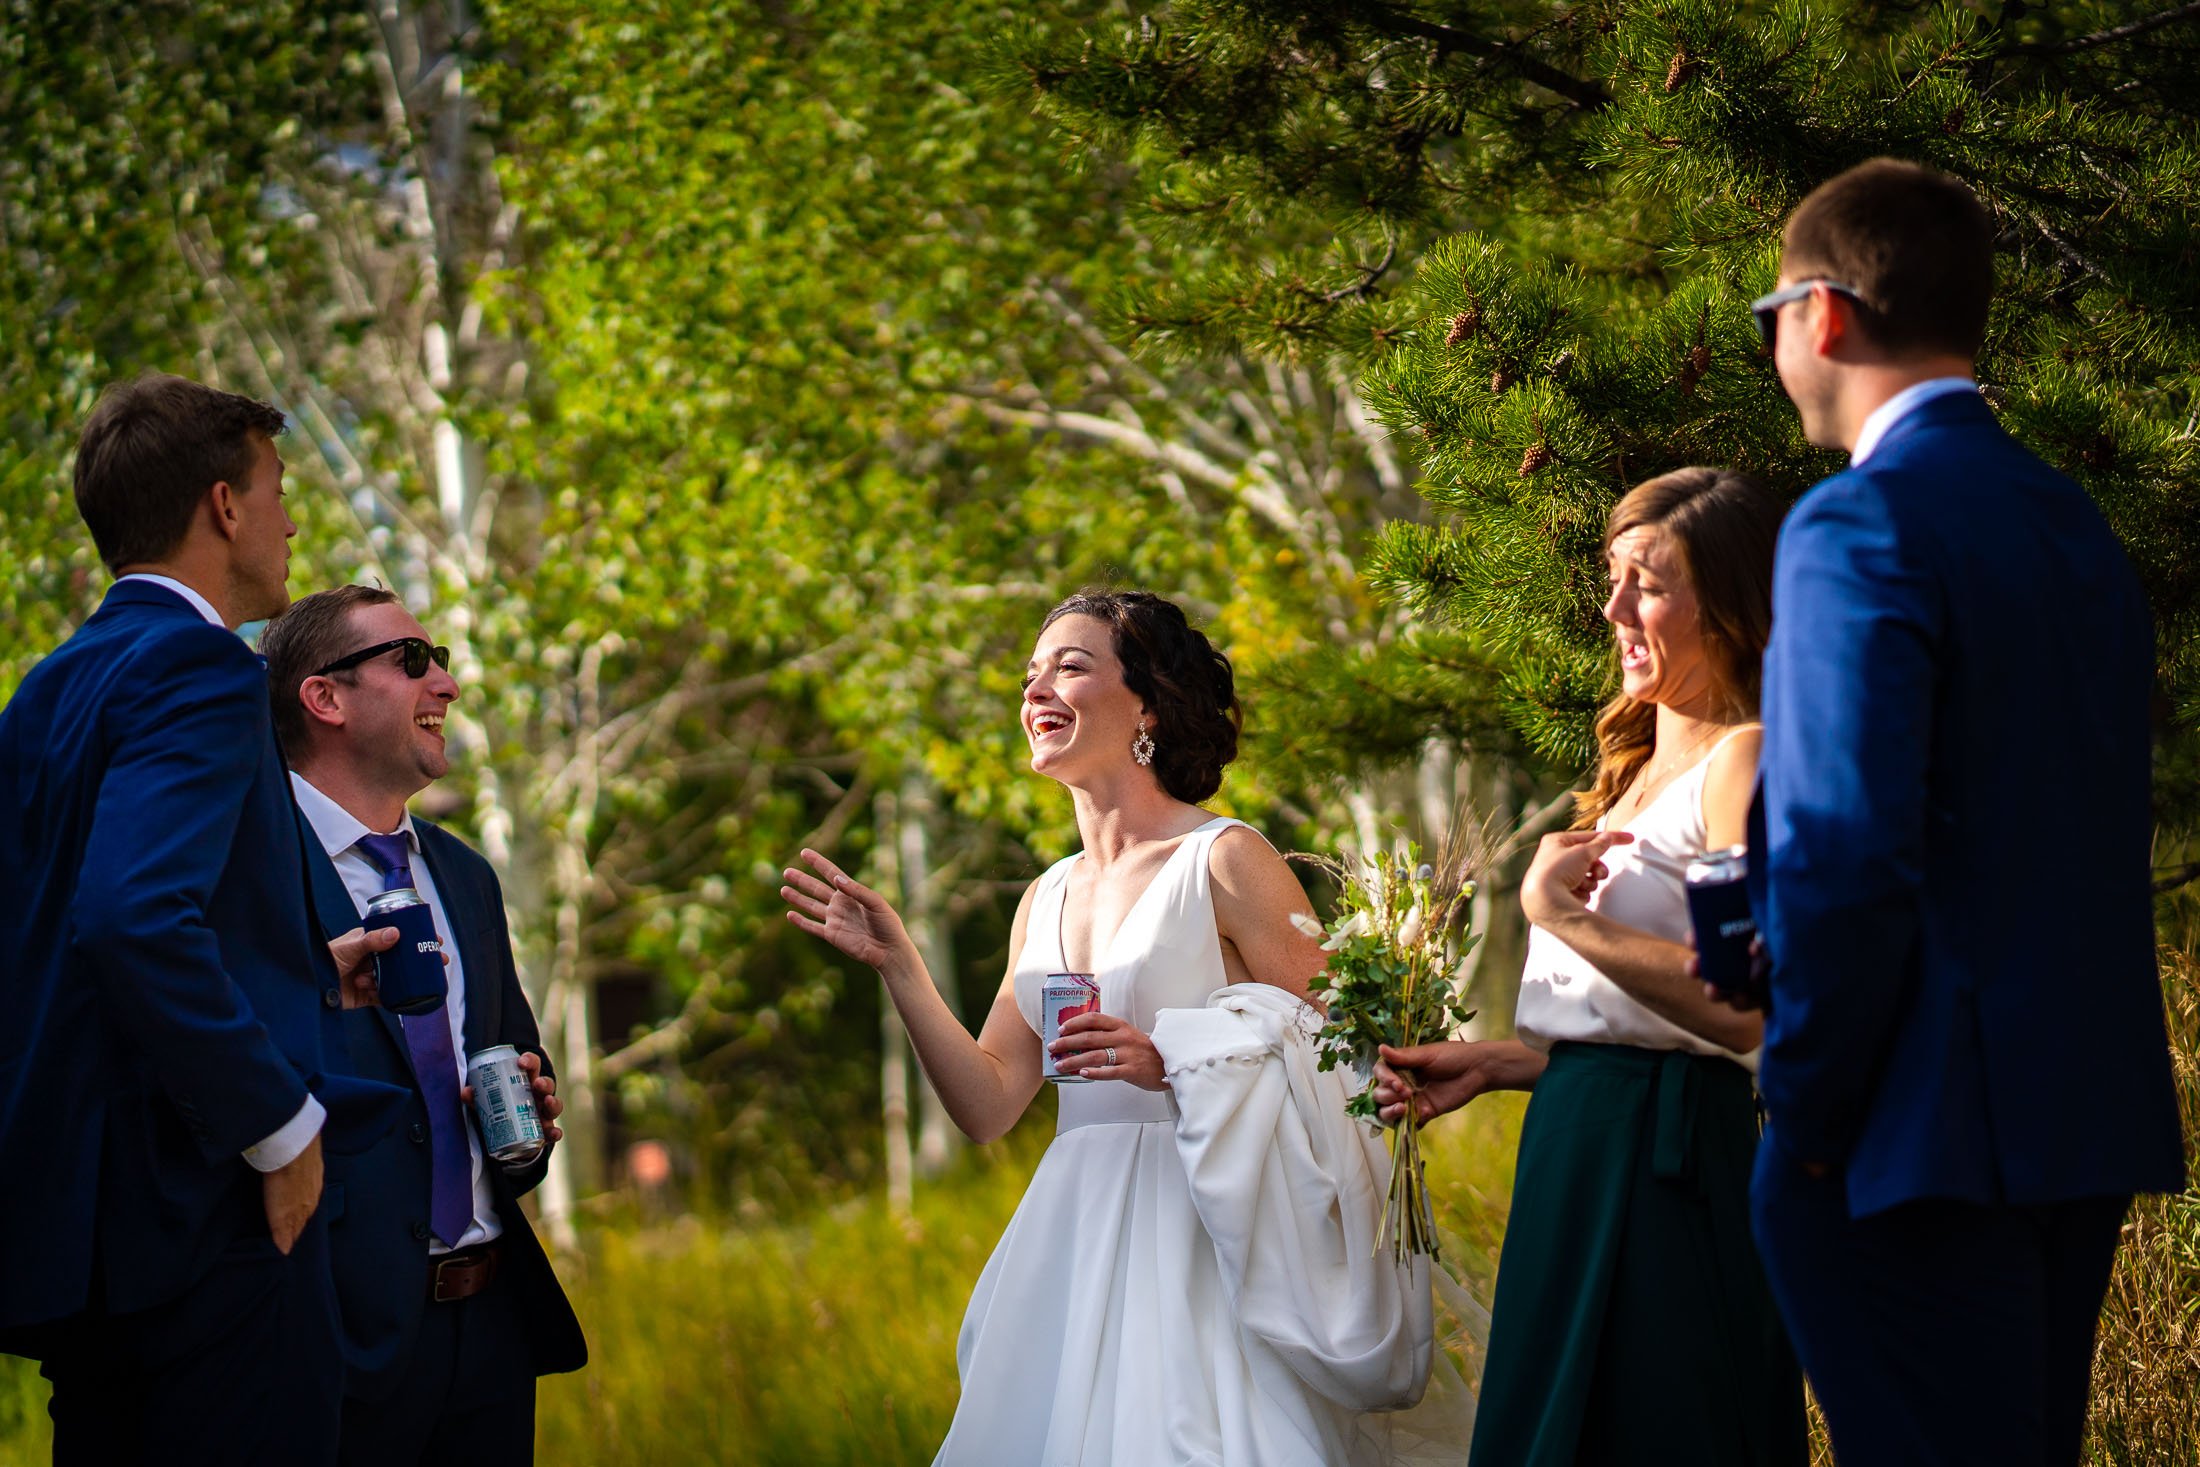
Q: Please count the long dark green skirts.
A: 1